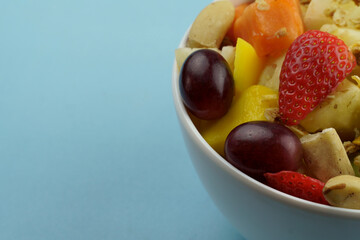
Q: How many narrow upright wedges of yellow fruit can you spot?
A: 1